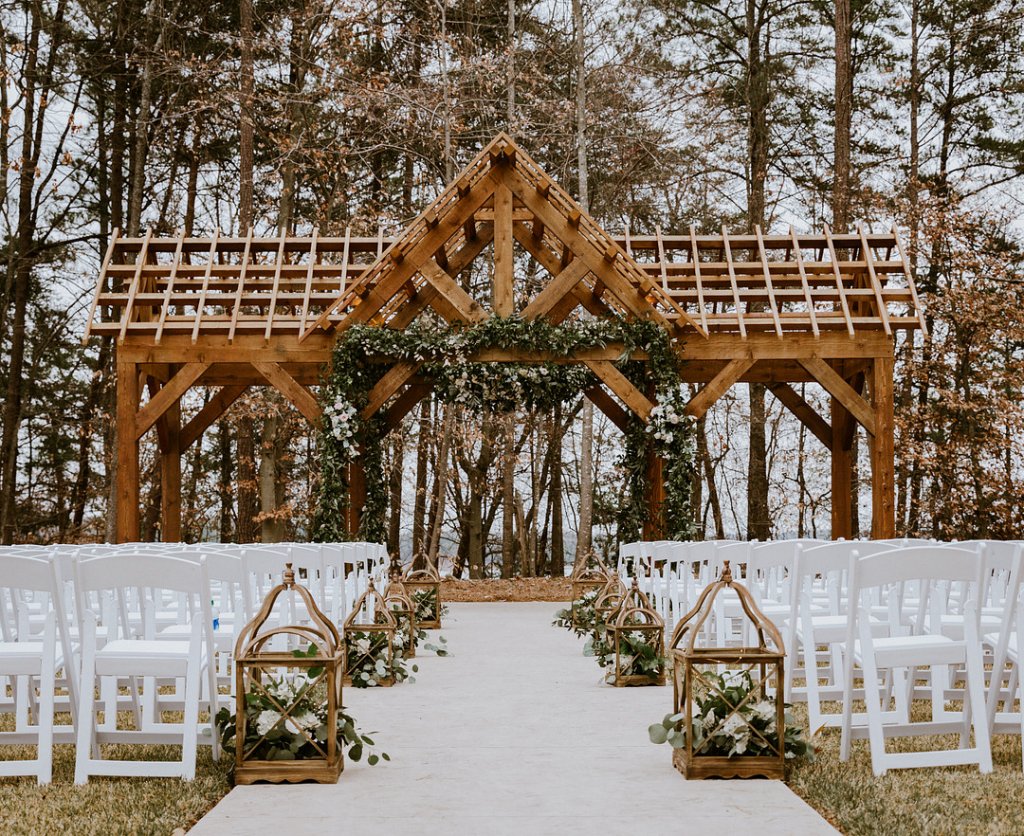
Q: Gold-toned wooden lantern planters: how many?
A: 8